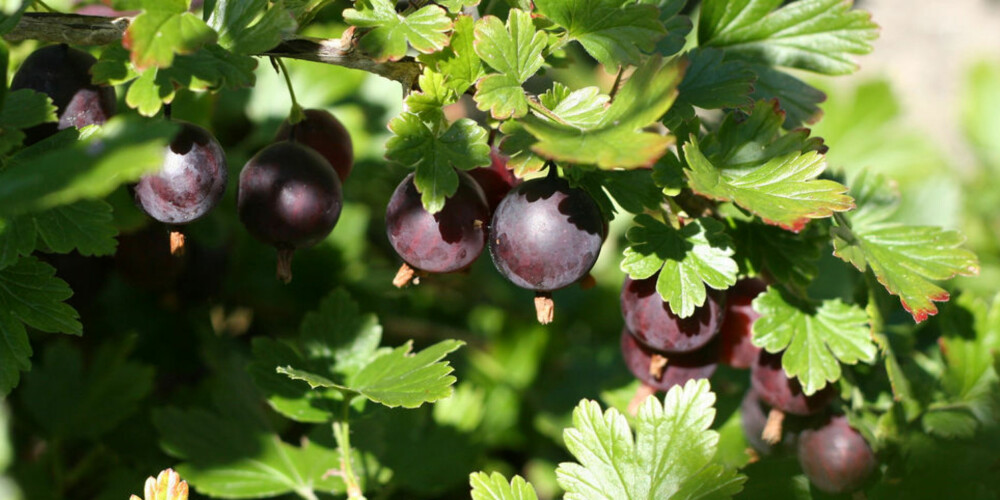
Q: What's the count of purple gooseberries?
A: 13